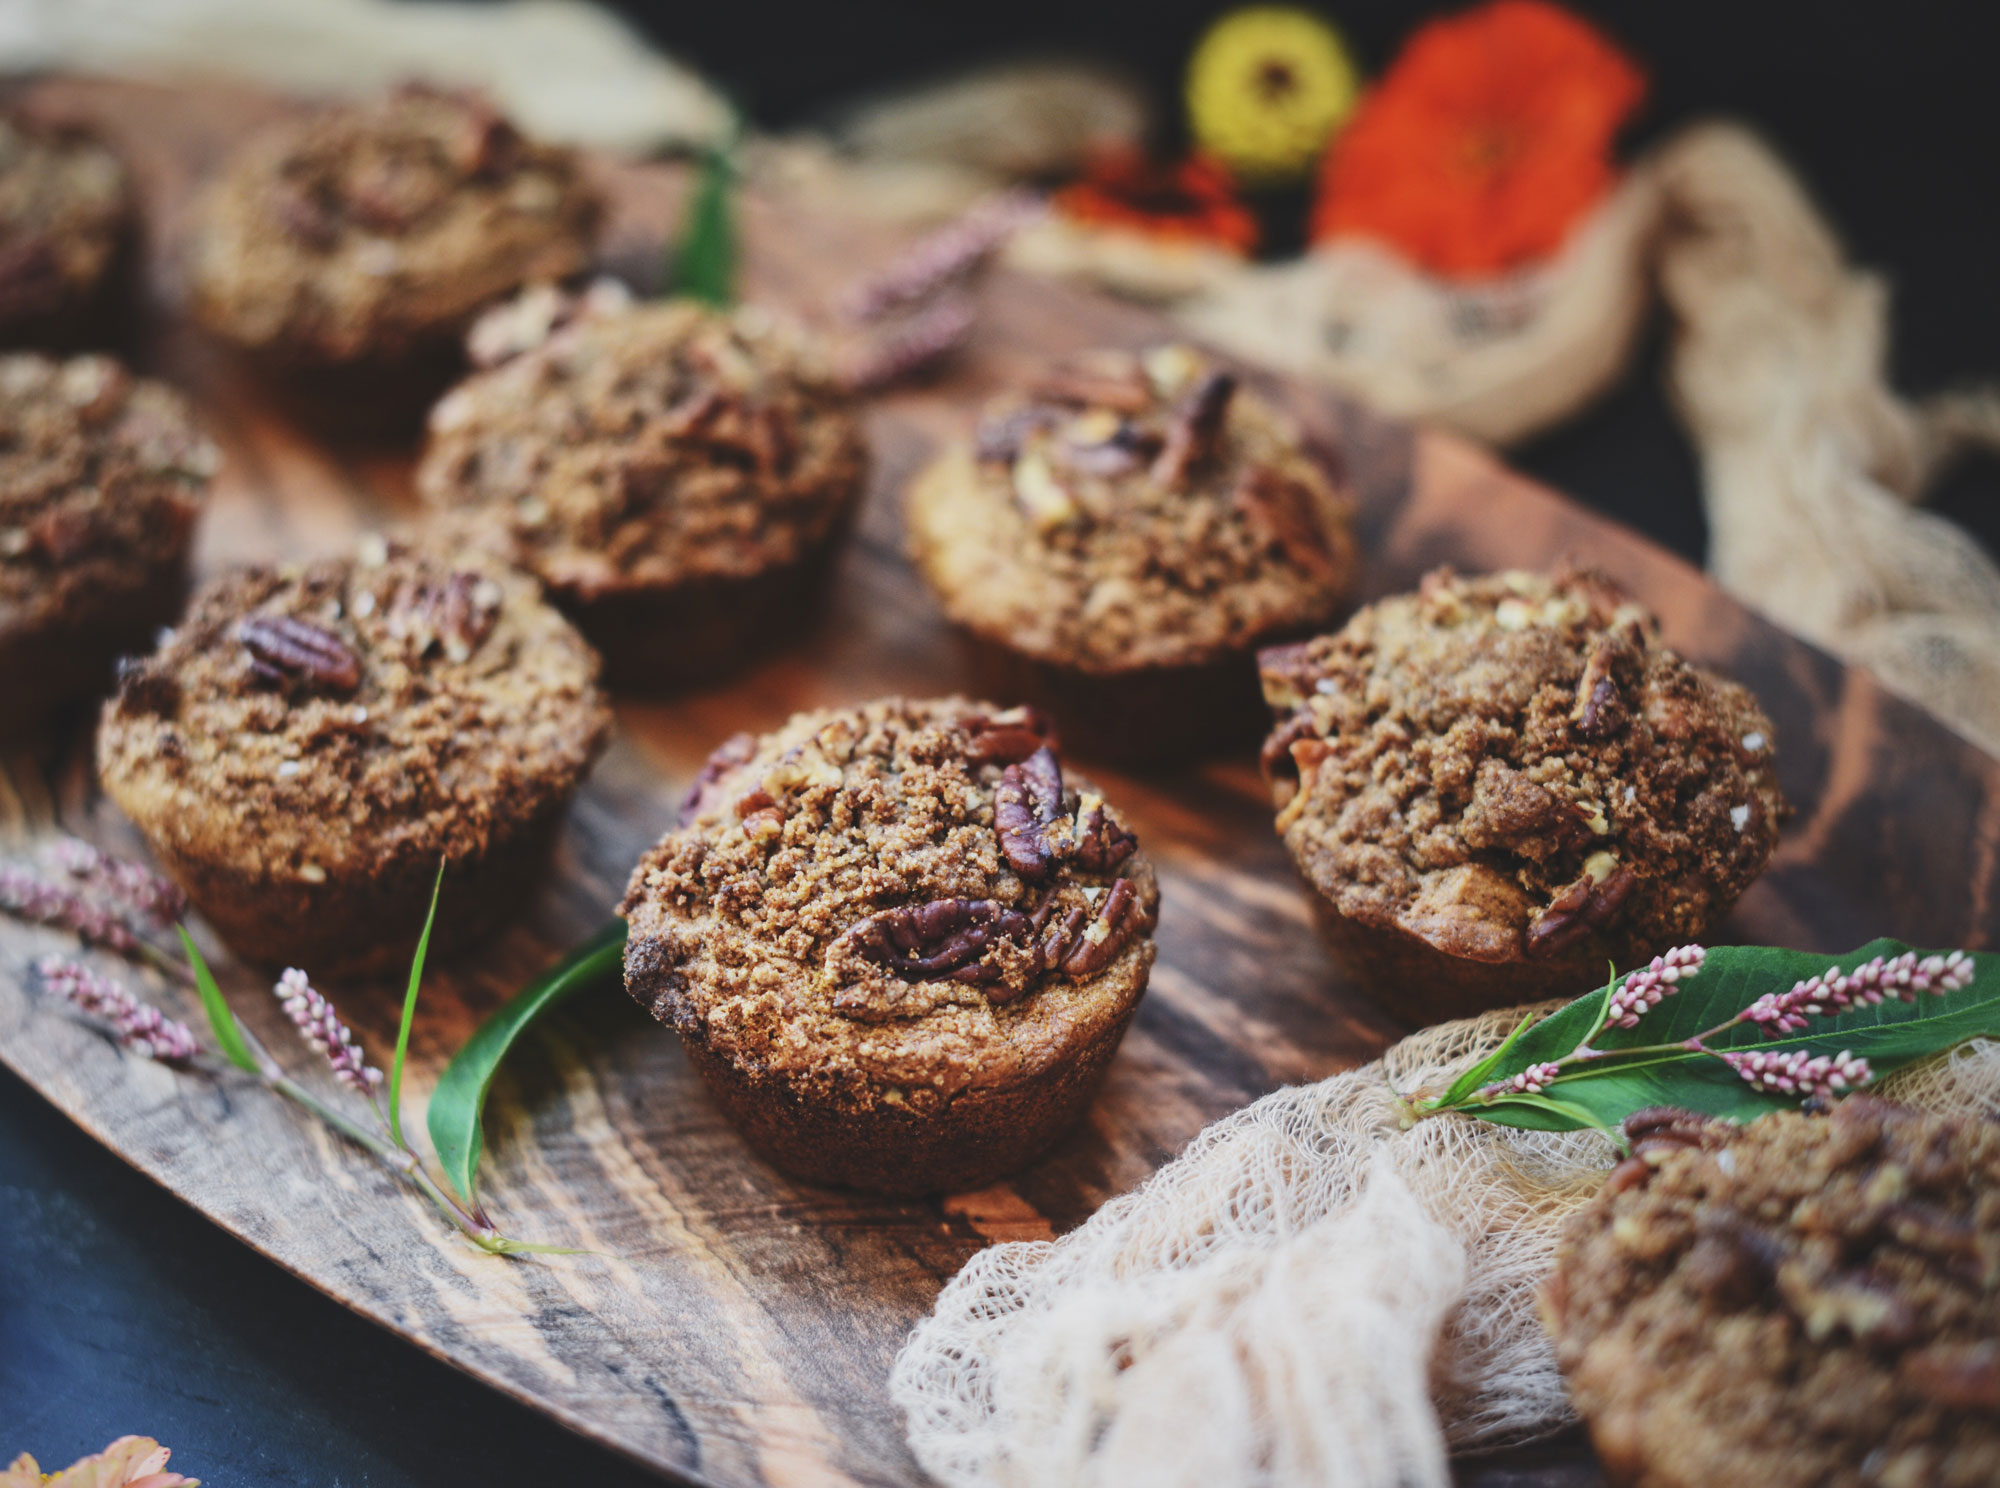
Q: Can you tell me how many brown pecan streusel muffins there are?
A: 9